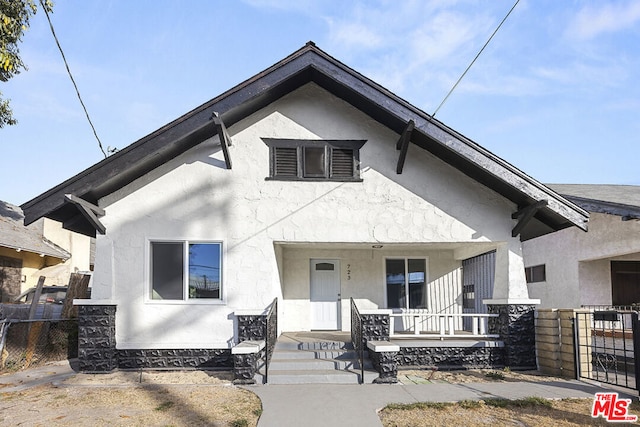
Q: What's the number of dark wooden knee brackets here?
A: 4